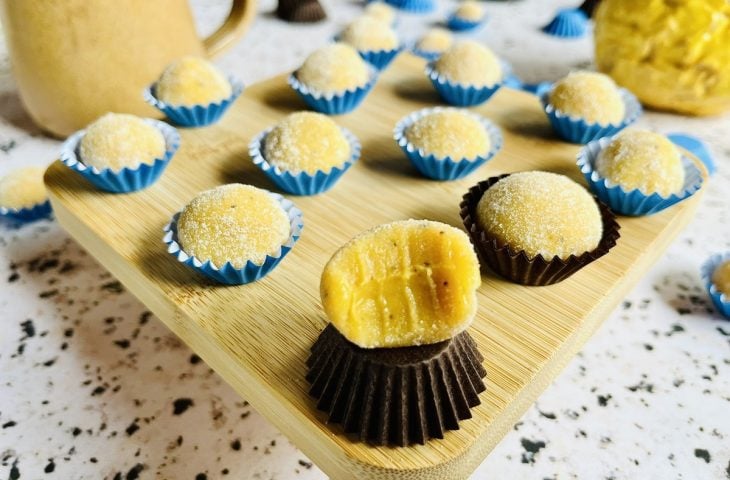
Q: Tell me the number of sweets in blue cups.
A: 15